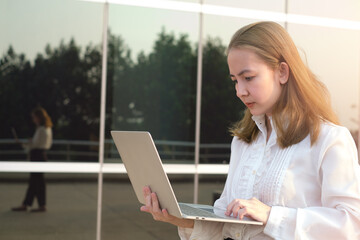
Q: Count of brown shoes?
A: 2